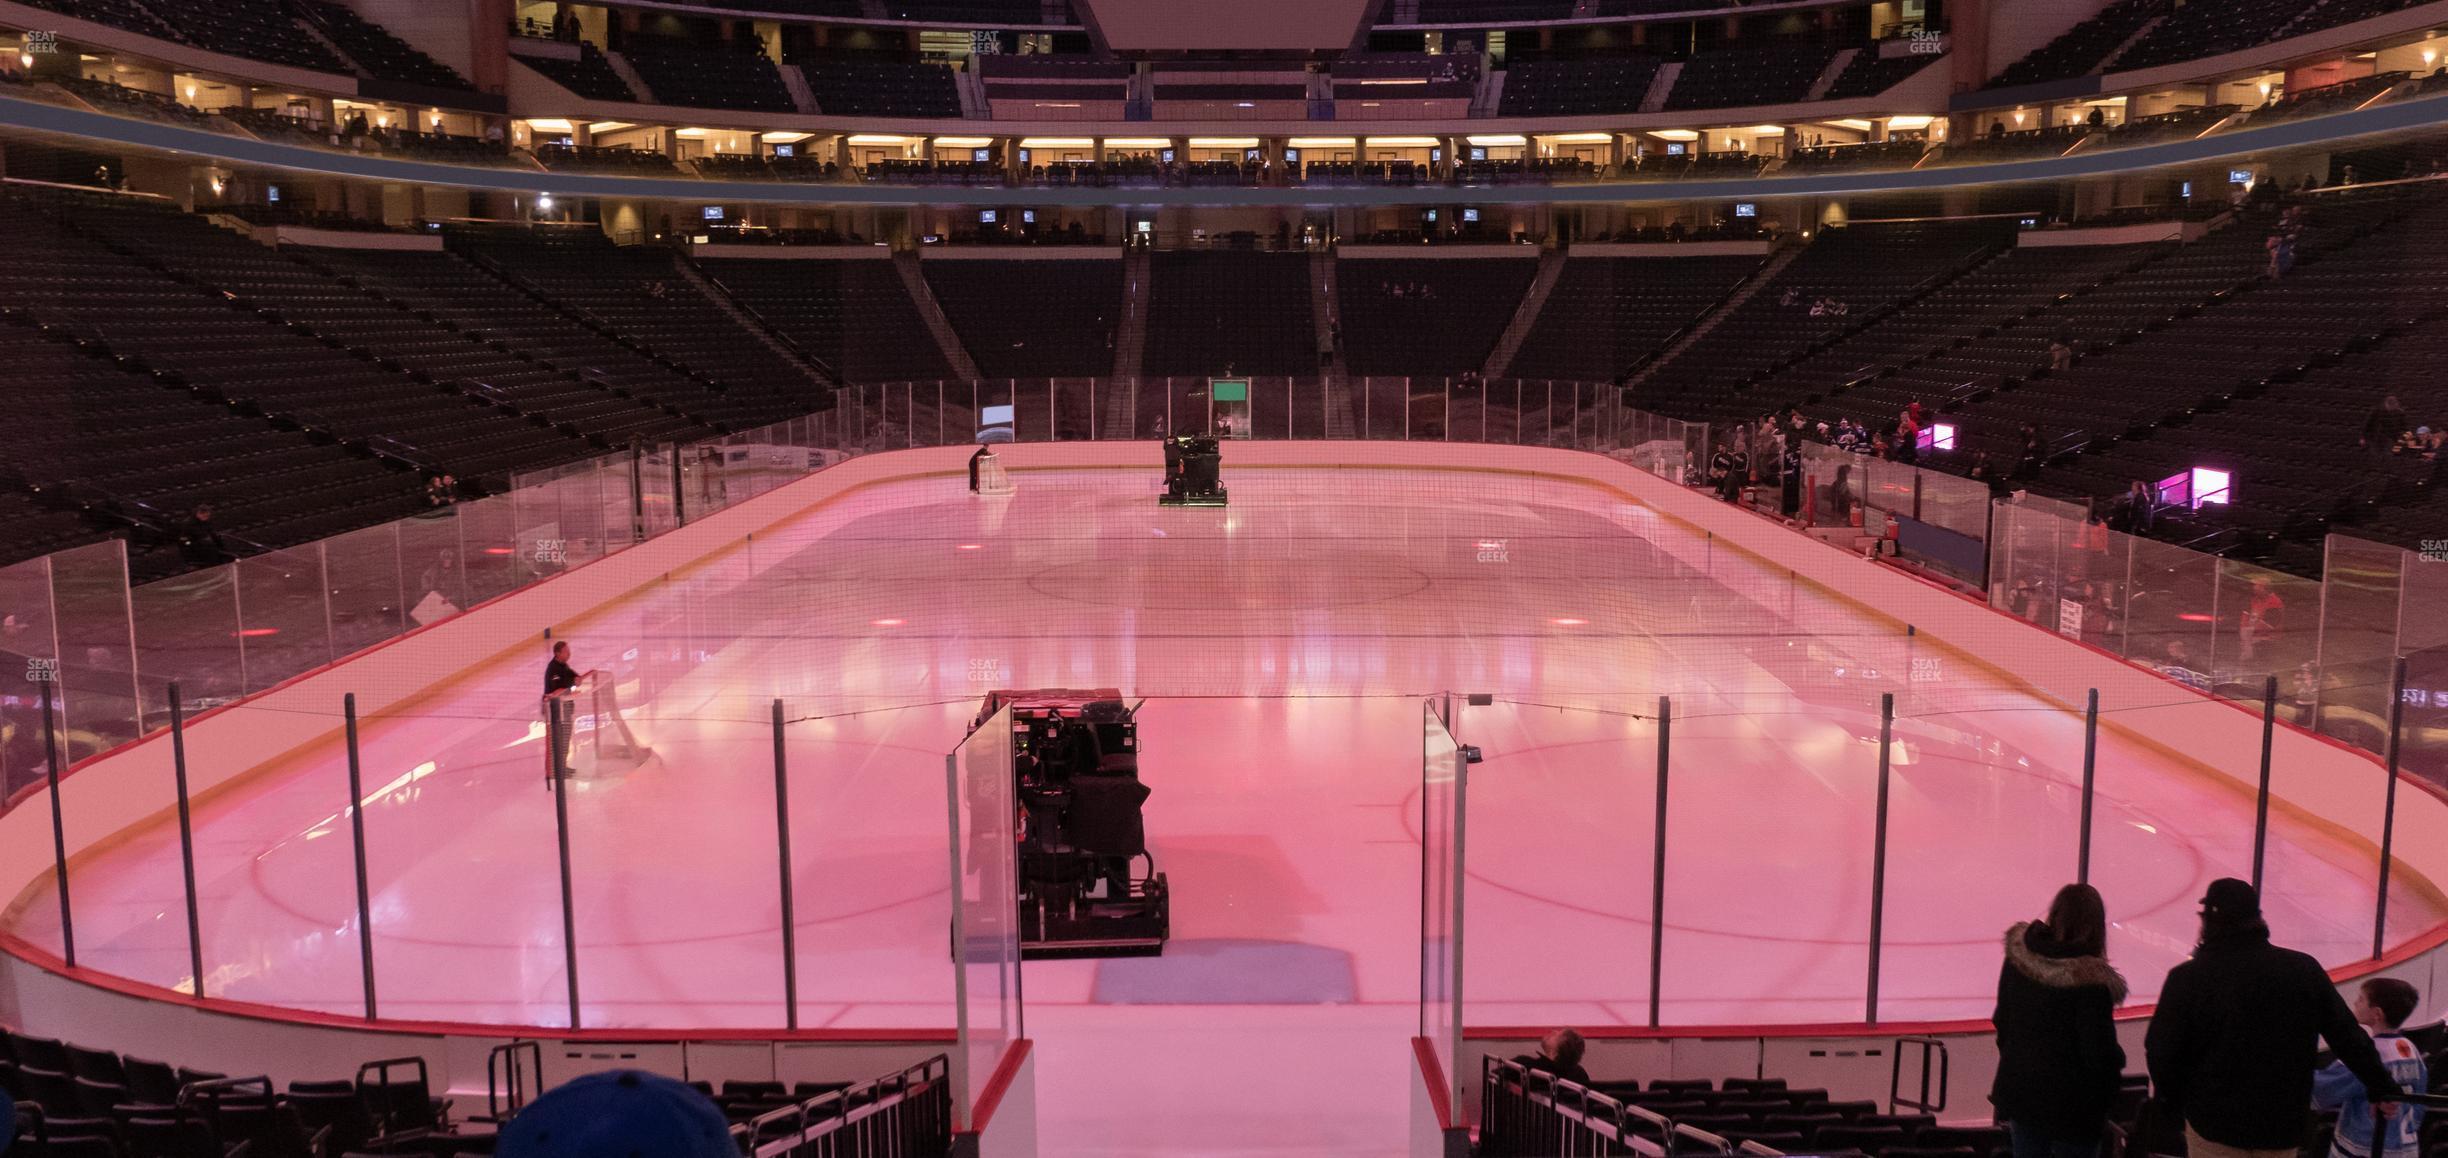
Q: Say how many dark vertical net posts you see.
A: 10